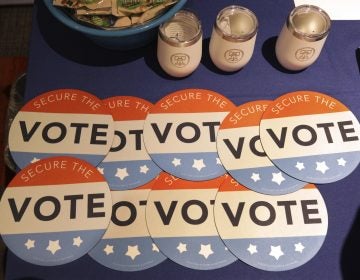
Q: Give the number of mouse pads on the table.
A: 9